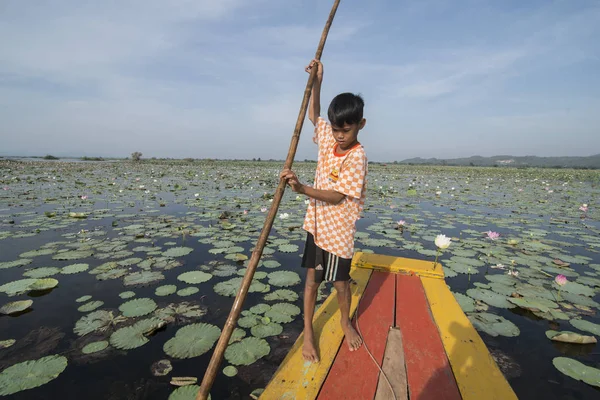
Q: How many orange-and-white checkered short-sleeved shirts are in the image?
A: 1